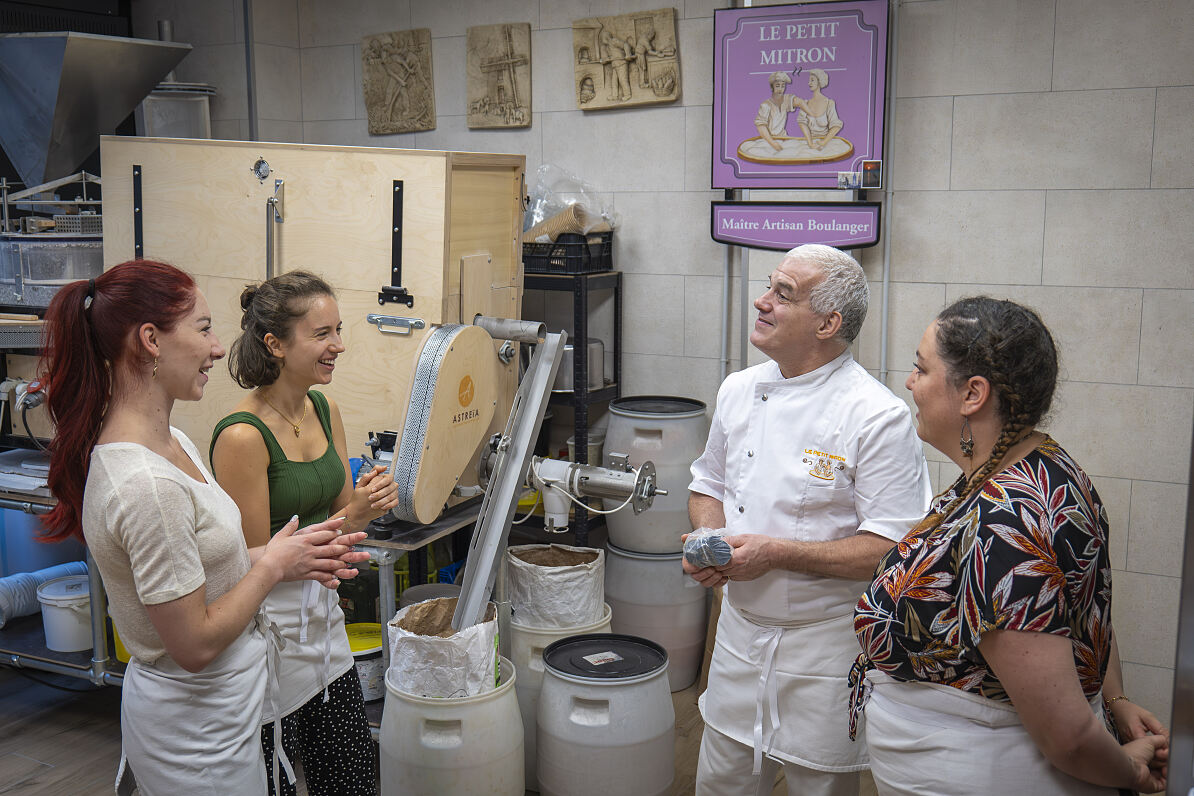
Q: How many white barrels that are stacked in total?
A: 2